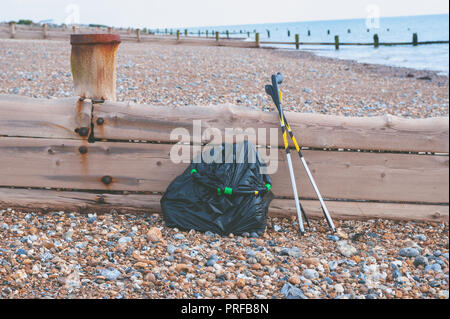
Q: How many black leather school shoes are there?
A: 0